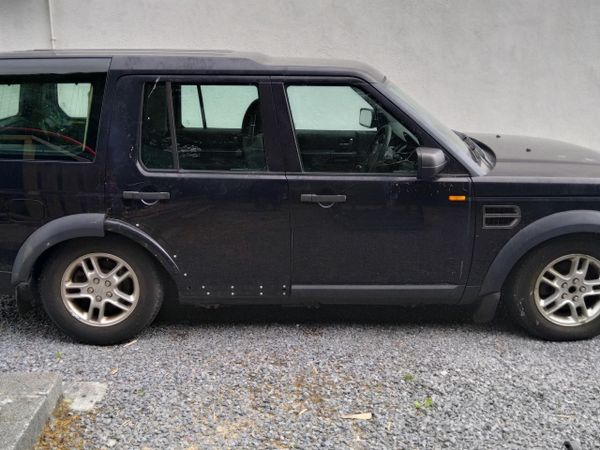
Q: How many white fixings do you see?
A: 11